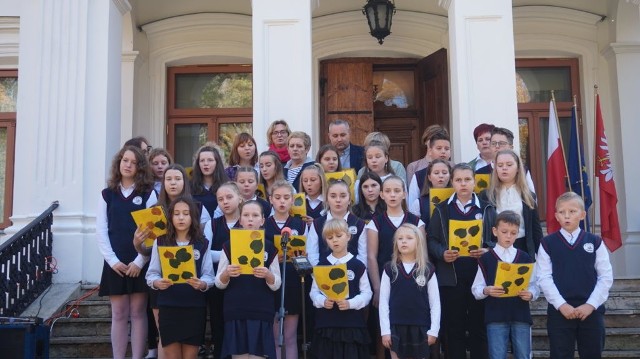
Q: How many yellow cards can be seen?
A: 13